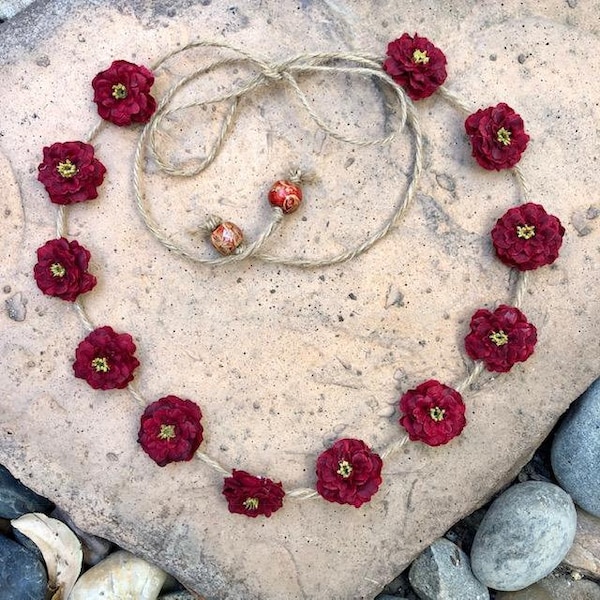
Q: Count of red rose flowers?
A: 12